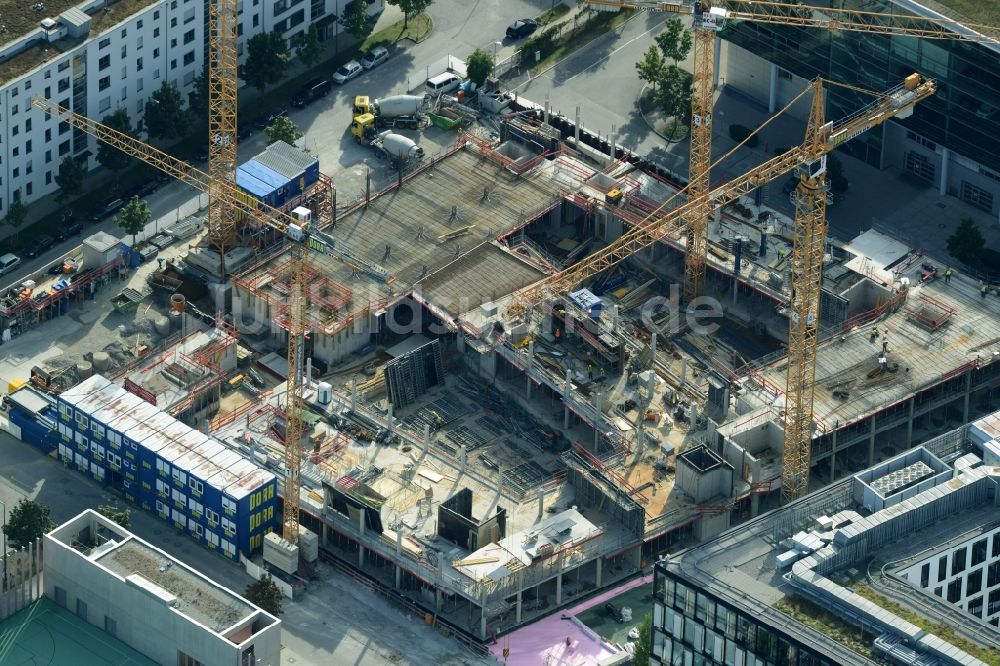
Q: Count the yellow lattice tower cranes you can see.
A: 4